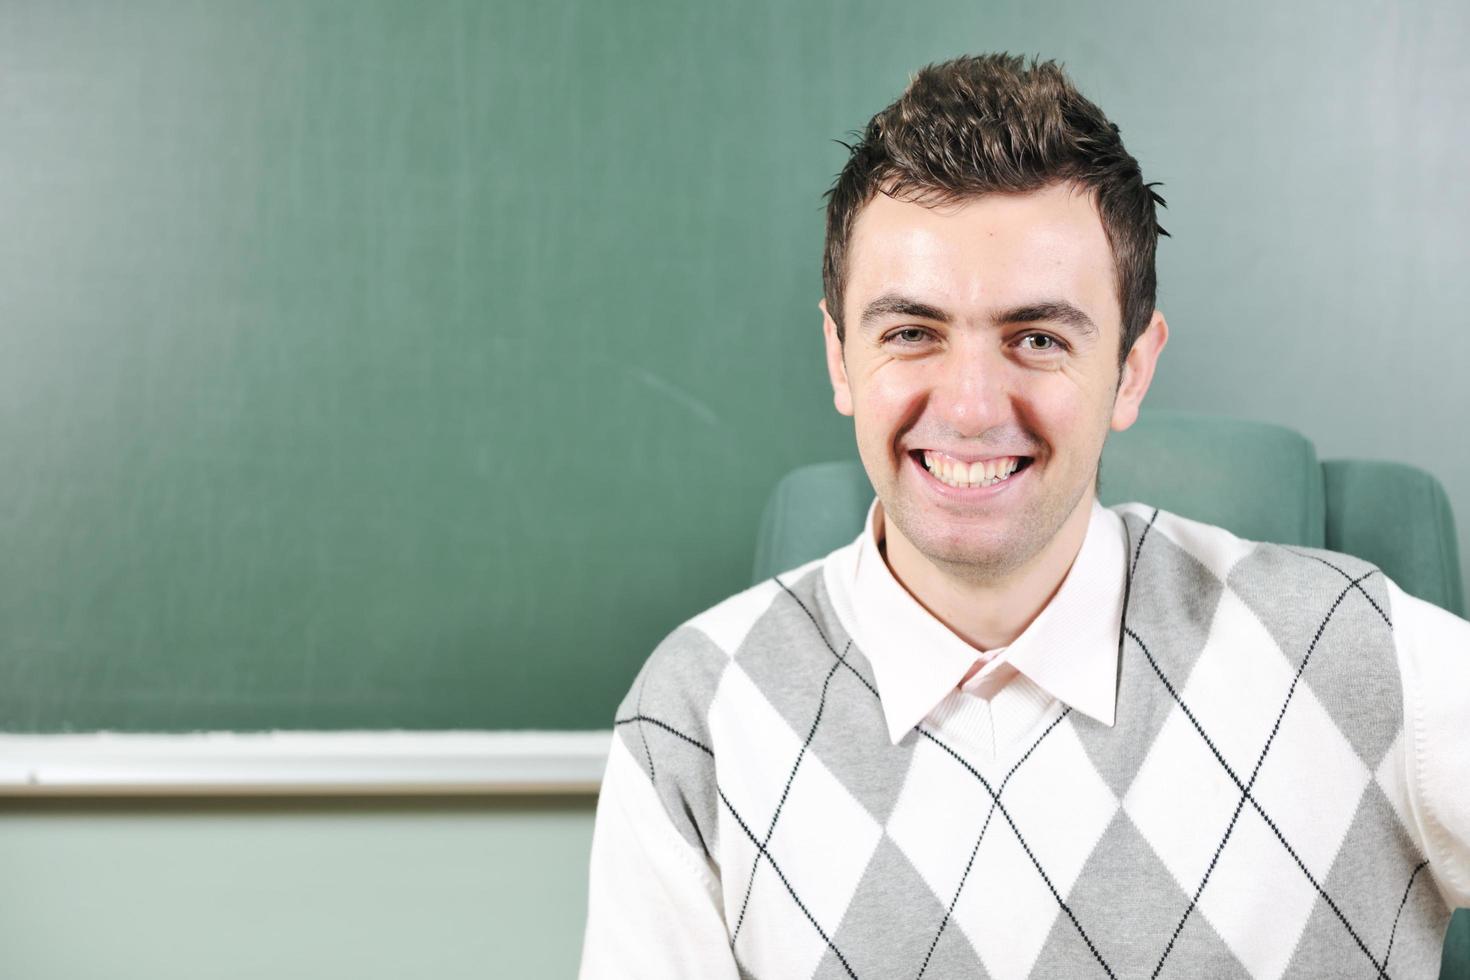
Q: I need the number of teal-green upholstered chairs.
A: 1